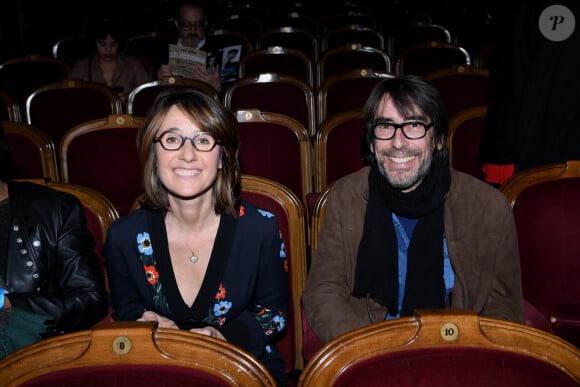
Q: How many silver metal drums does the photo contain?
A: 0